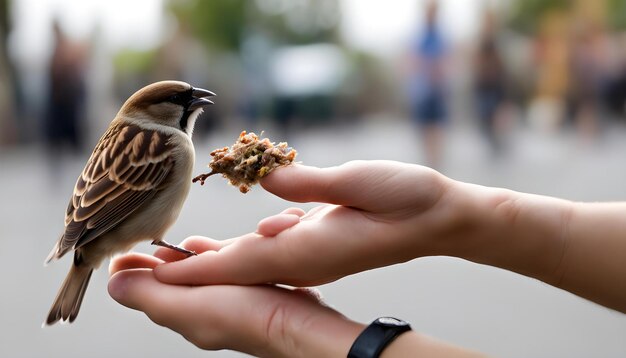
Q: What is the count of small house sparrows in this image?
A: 1